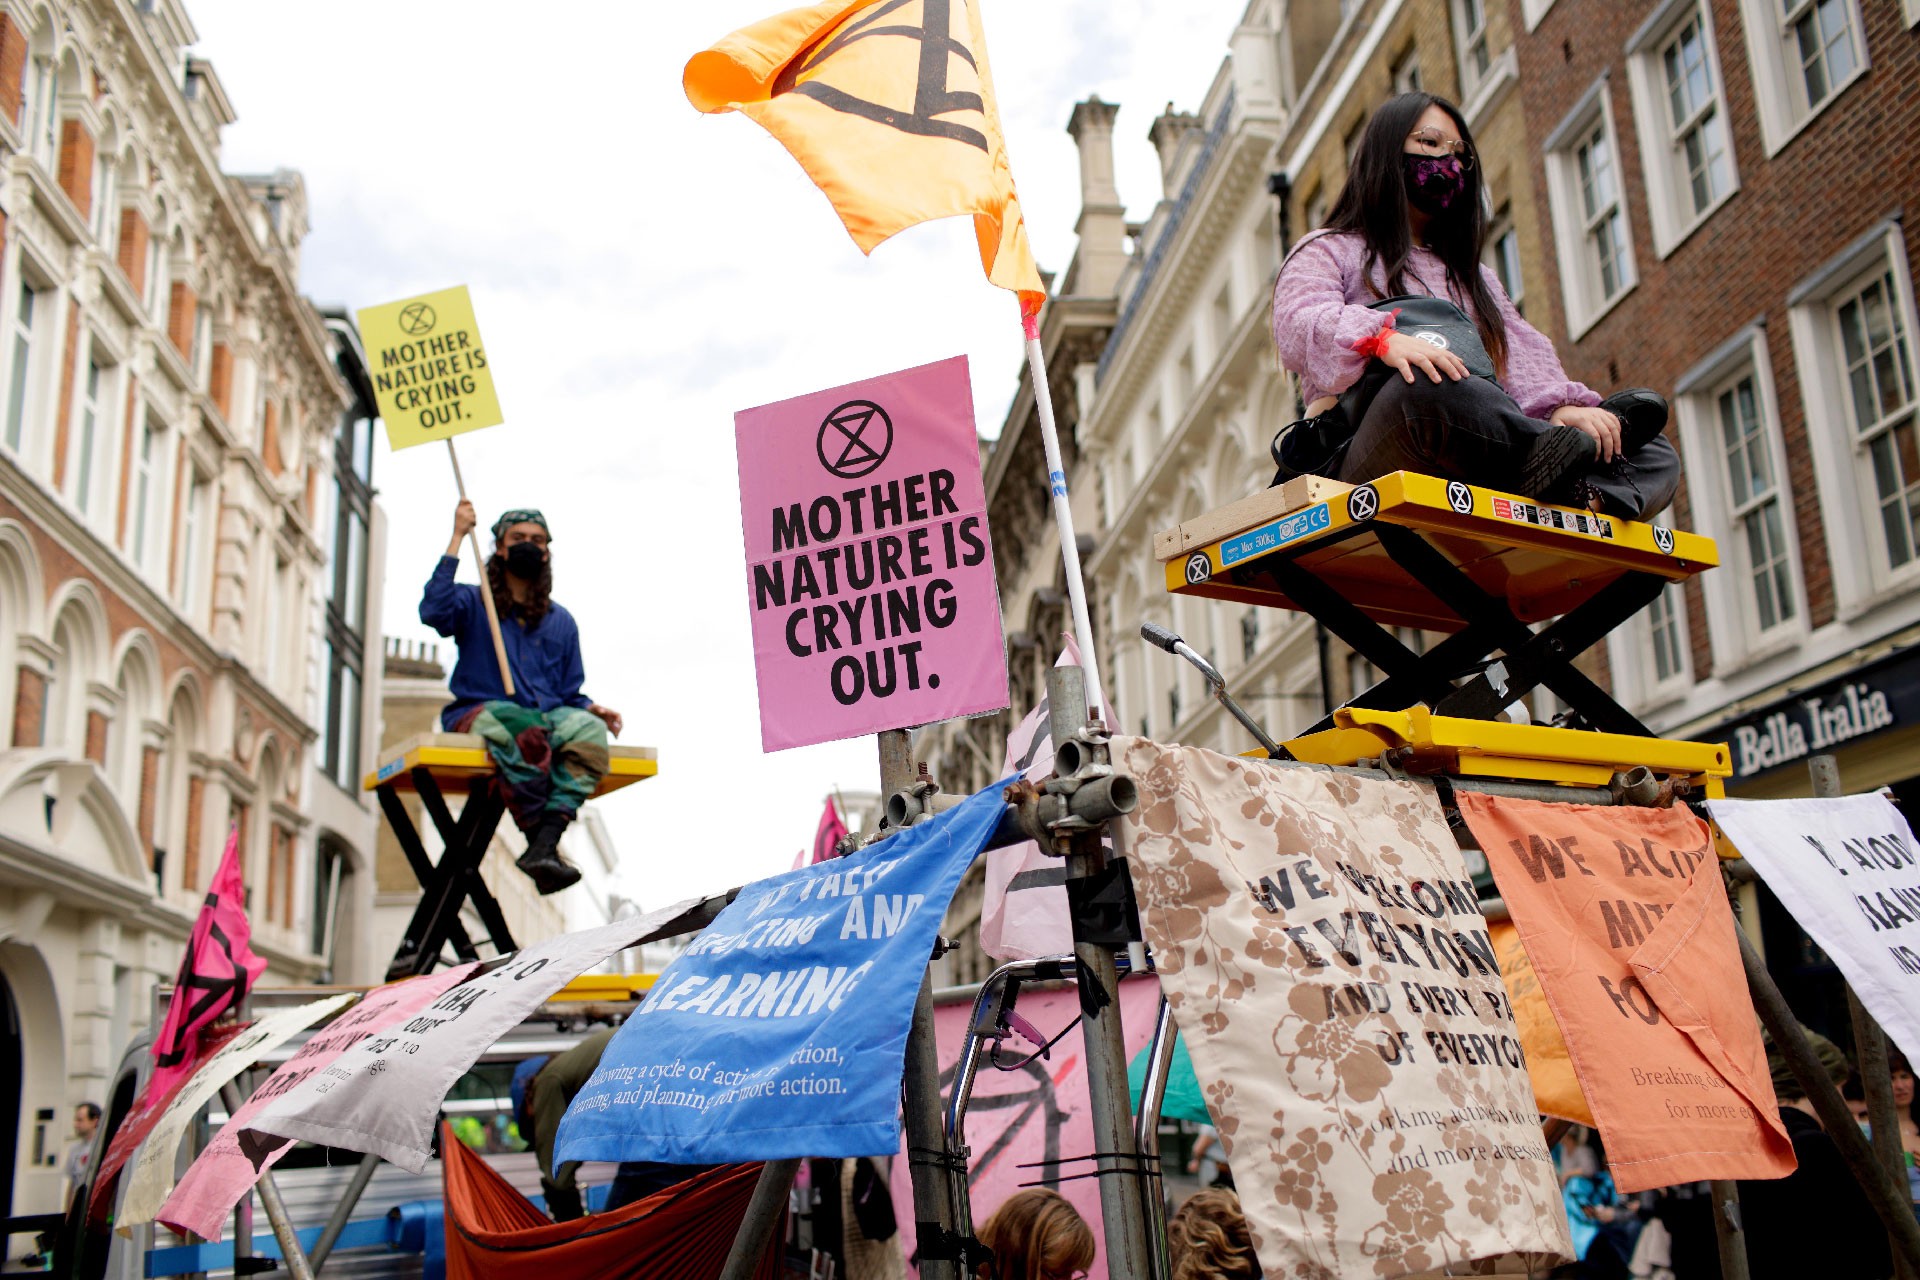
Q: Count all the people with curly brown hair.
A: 2